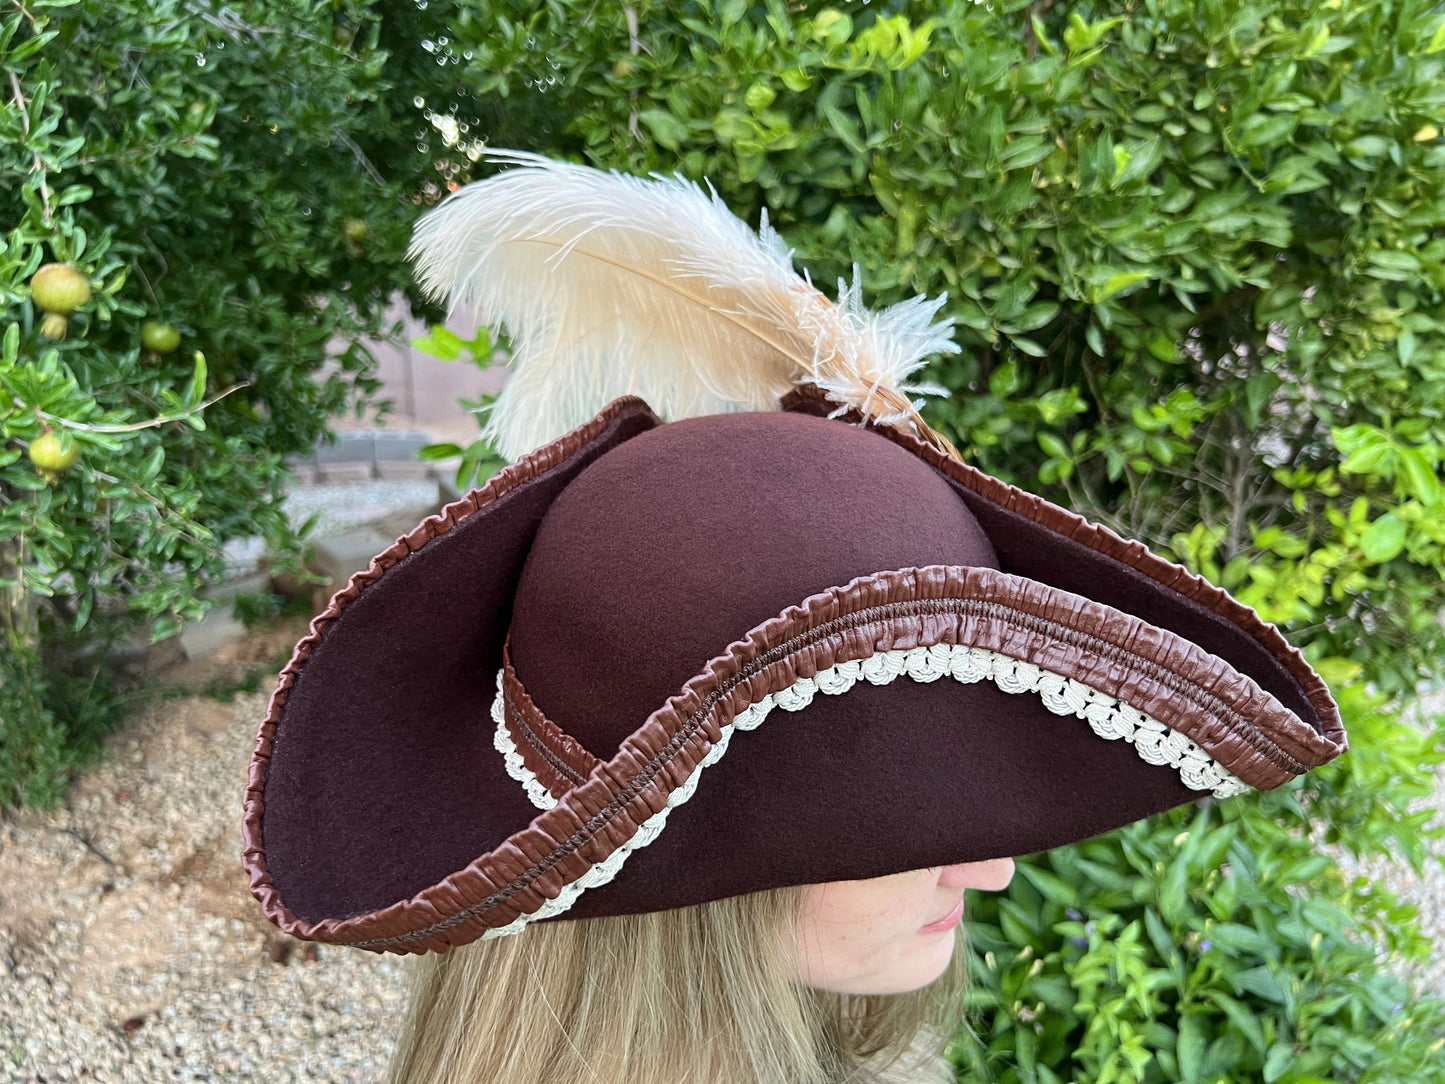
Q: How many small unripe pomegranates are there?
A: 3